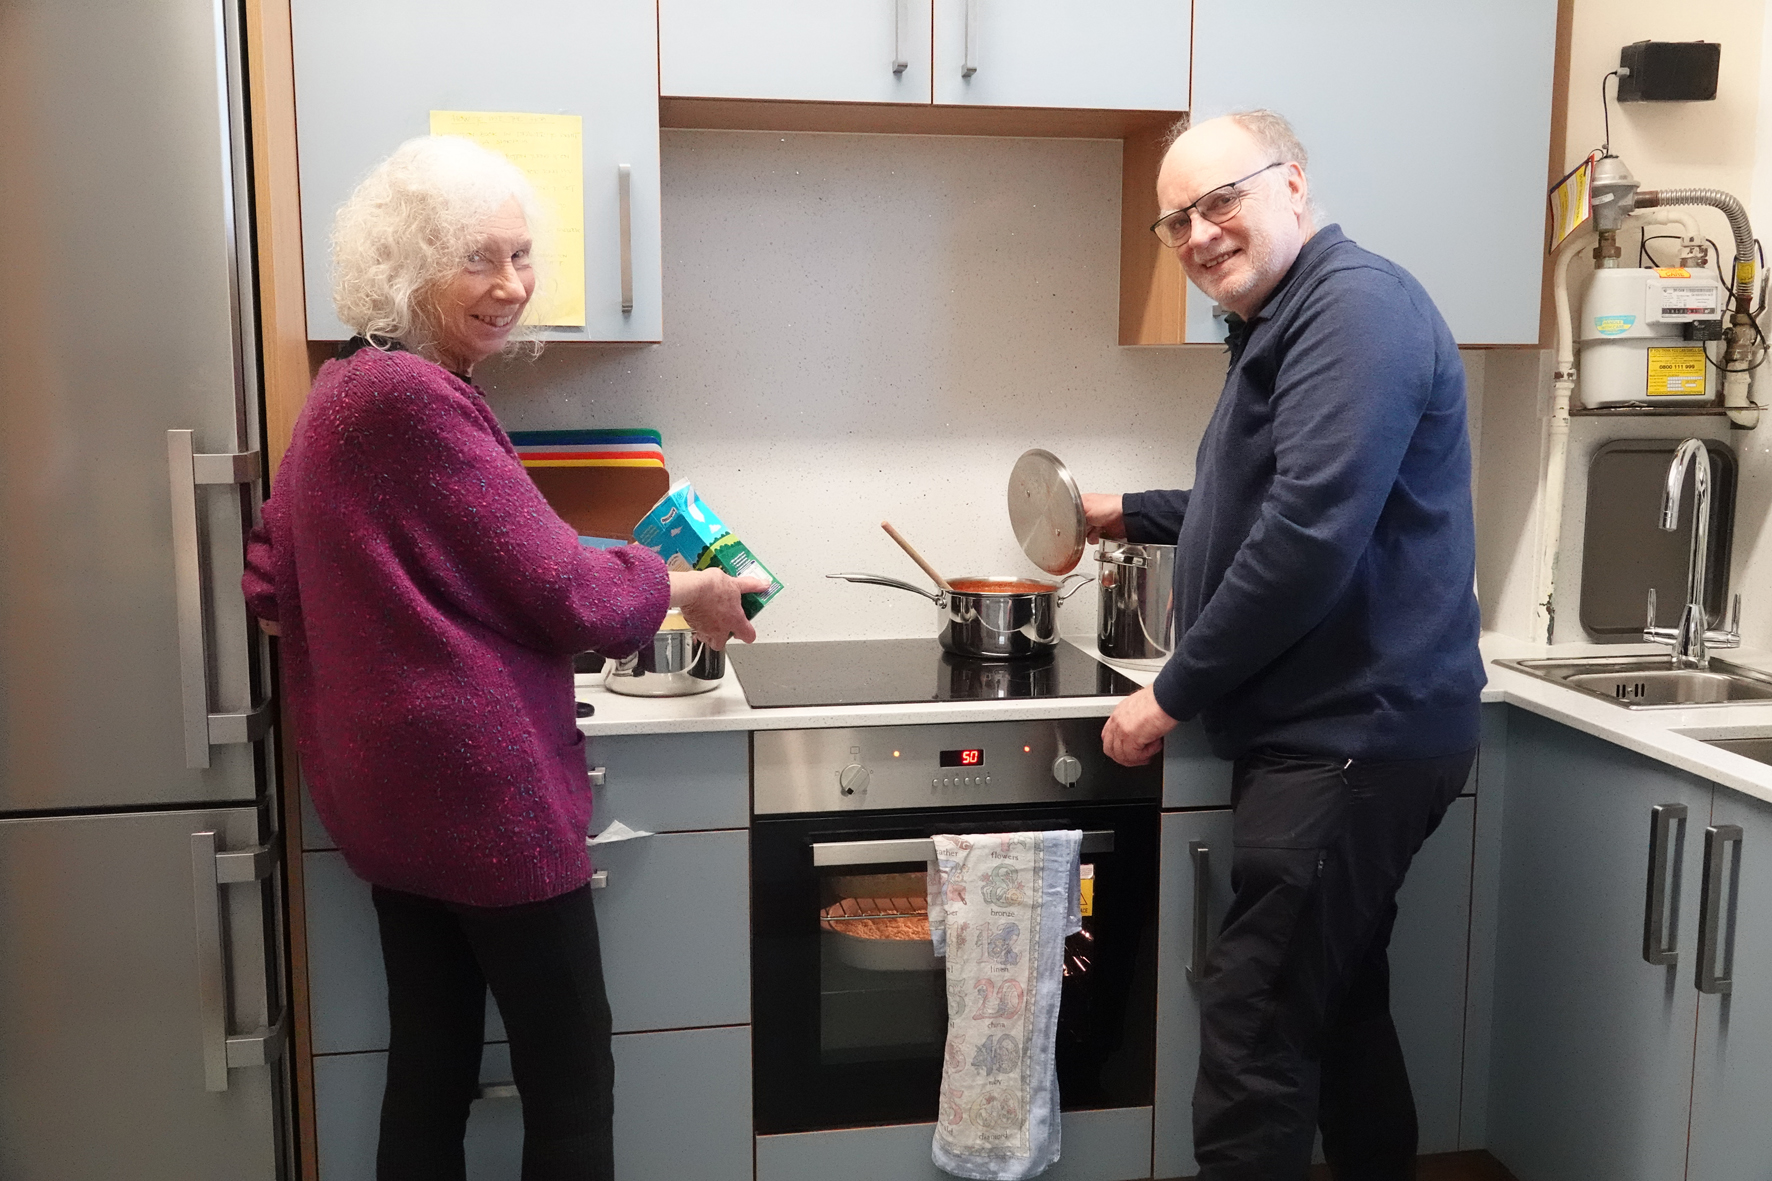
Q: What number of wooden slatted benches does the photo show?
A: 0